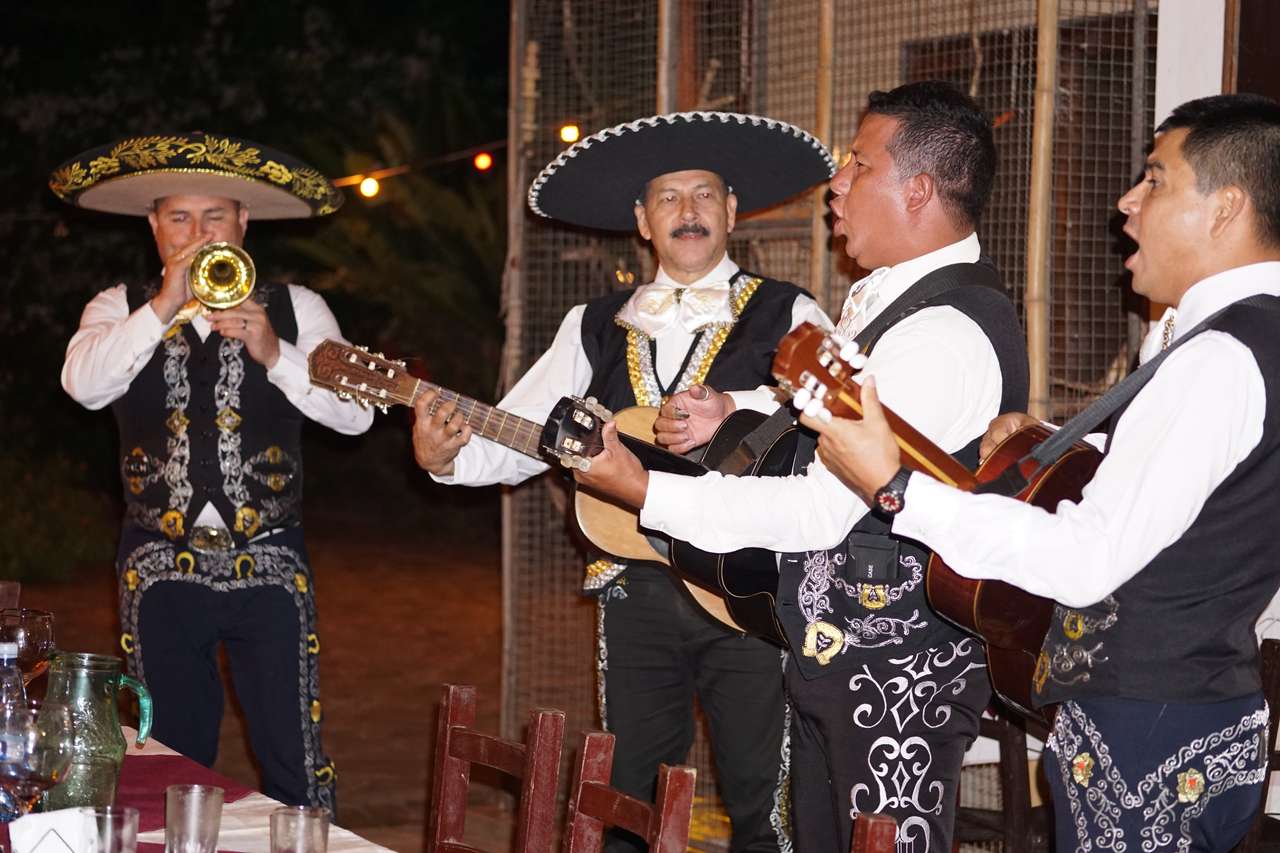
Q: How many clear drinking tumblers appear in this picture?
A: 3